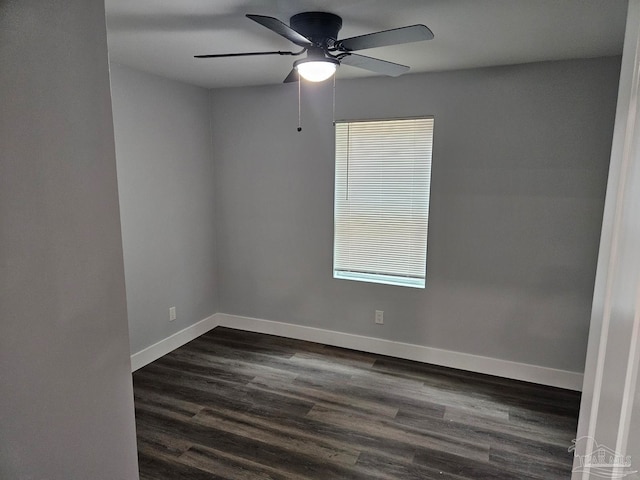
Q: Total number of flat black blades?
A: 5